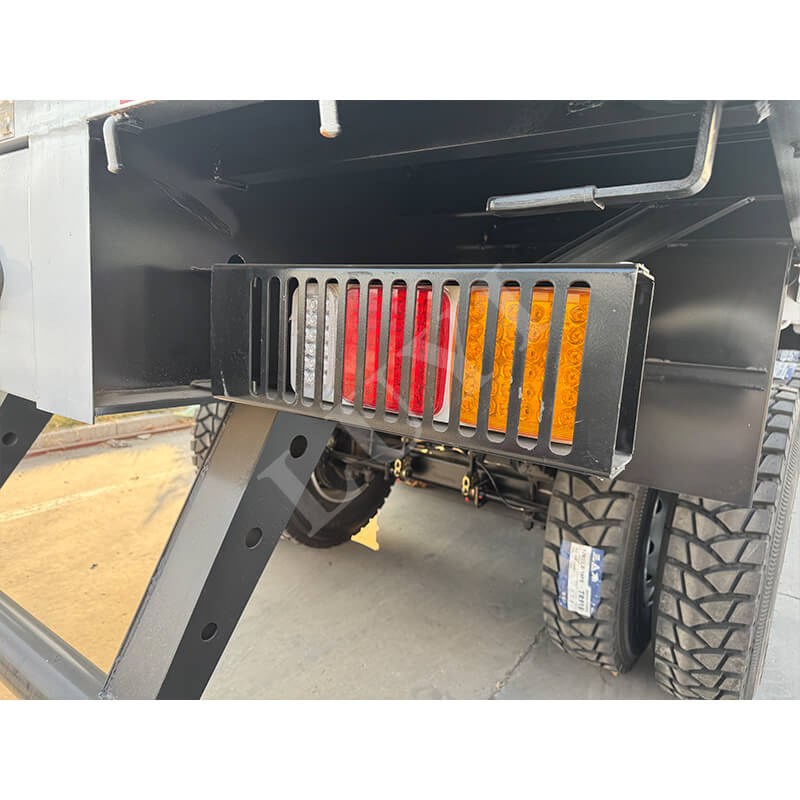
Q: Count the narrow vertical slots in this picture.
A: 14